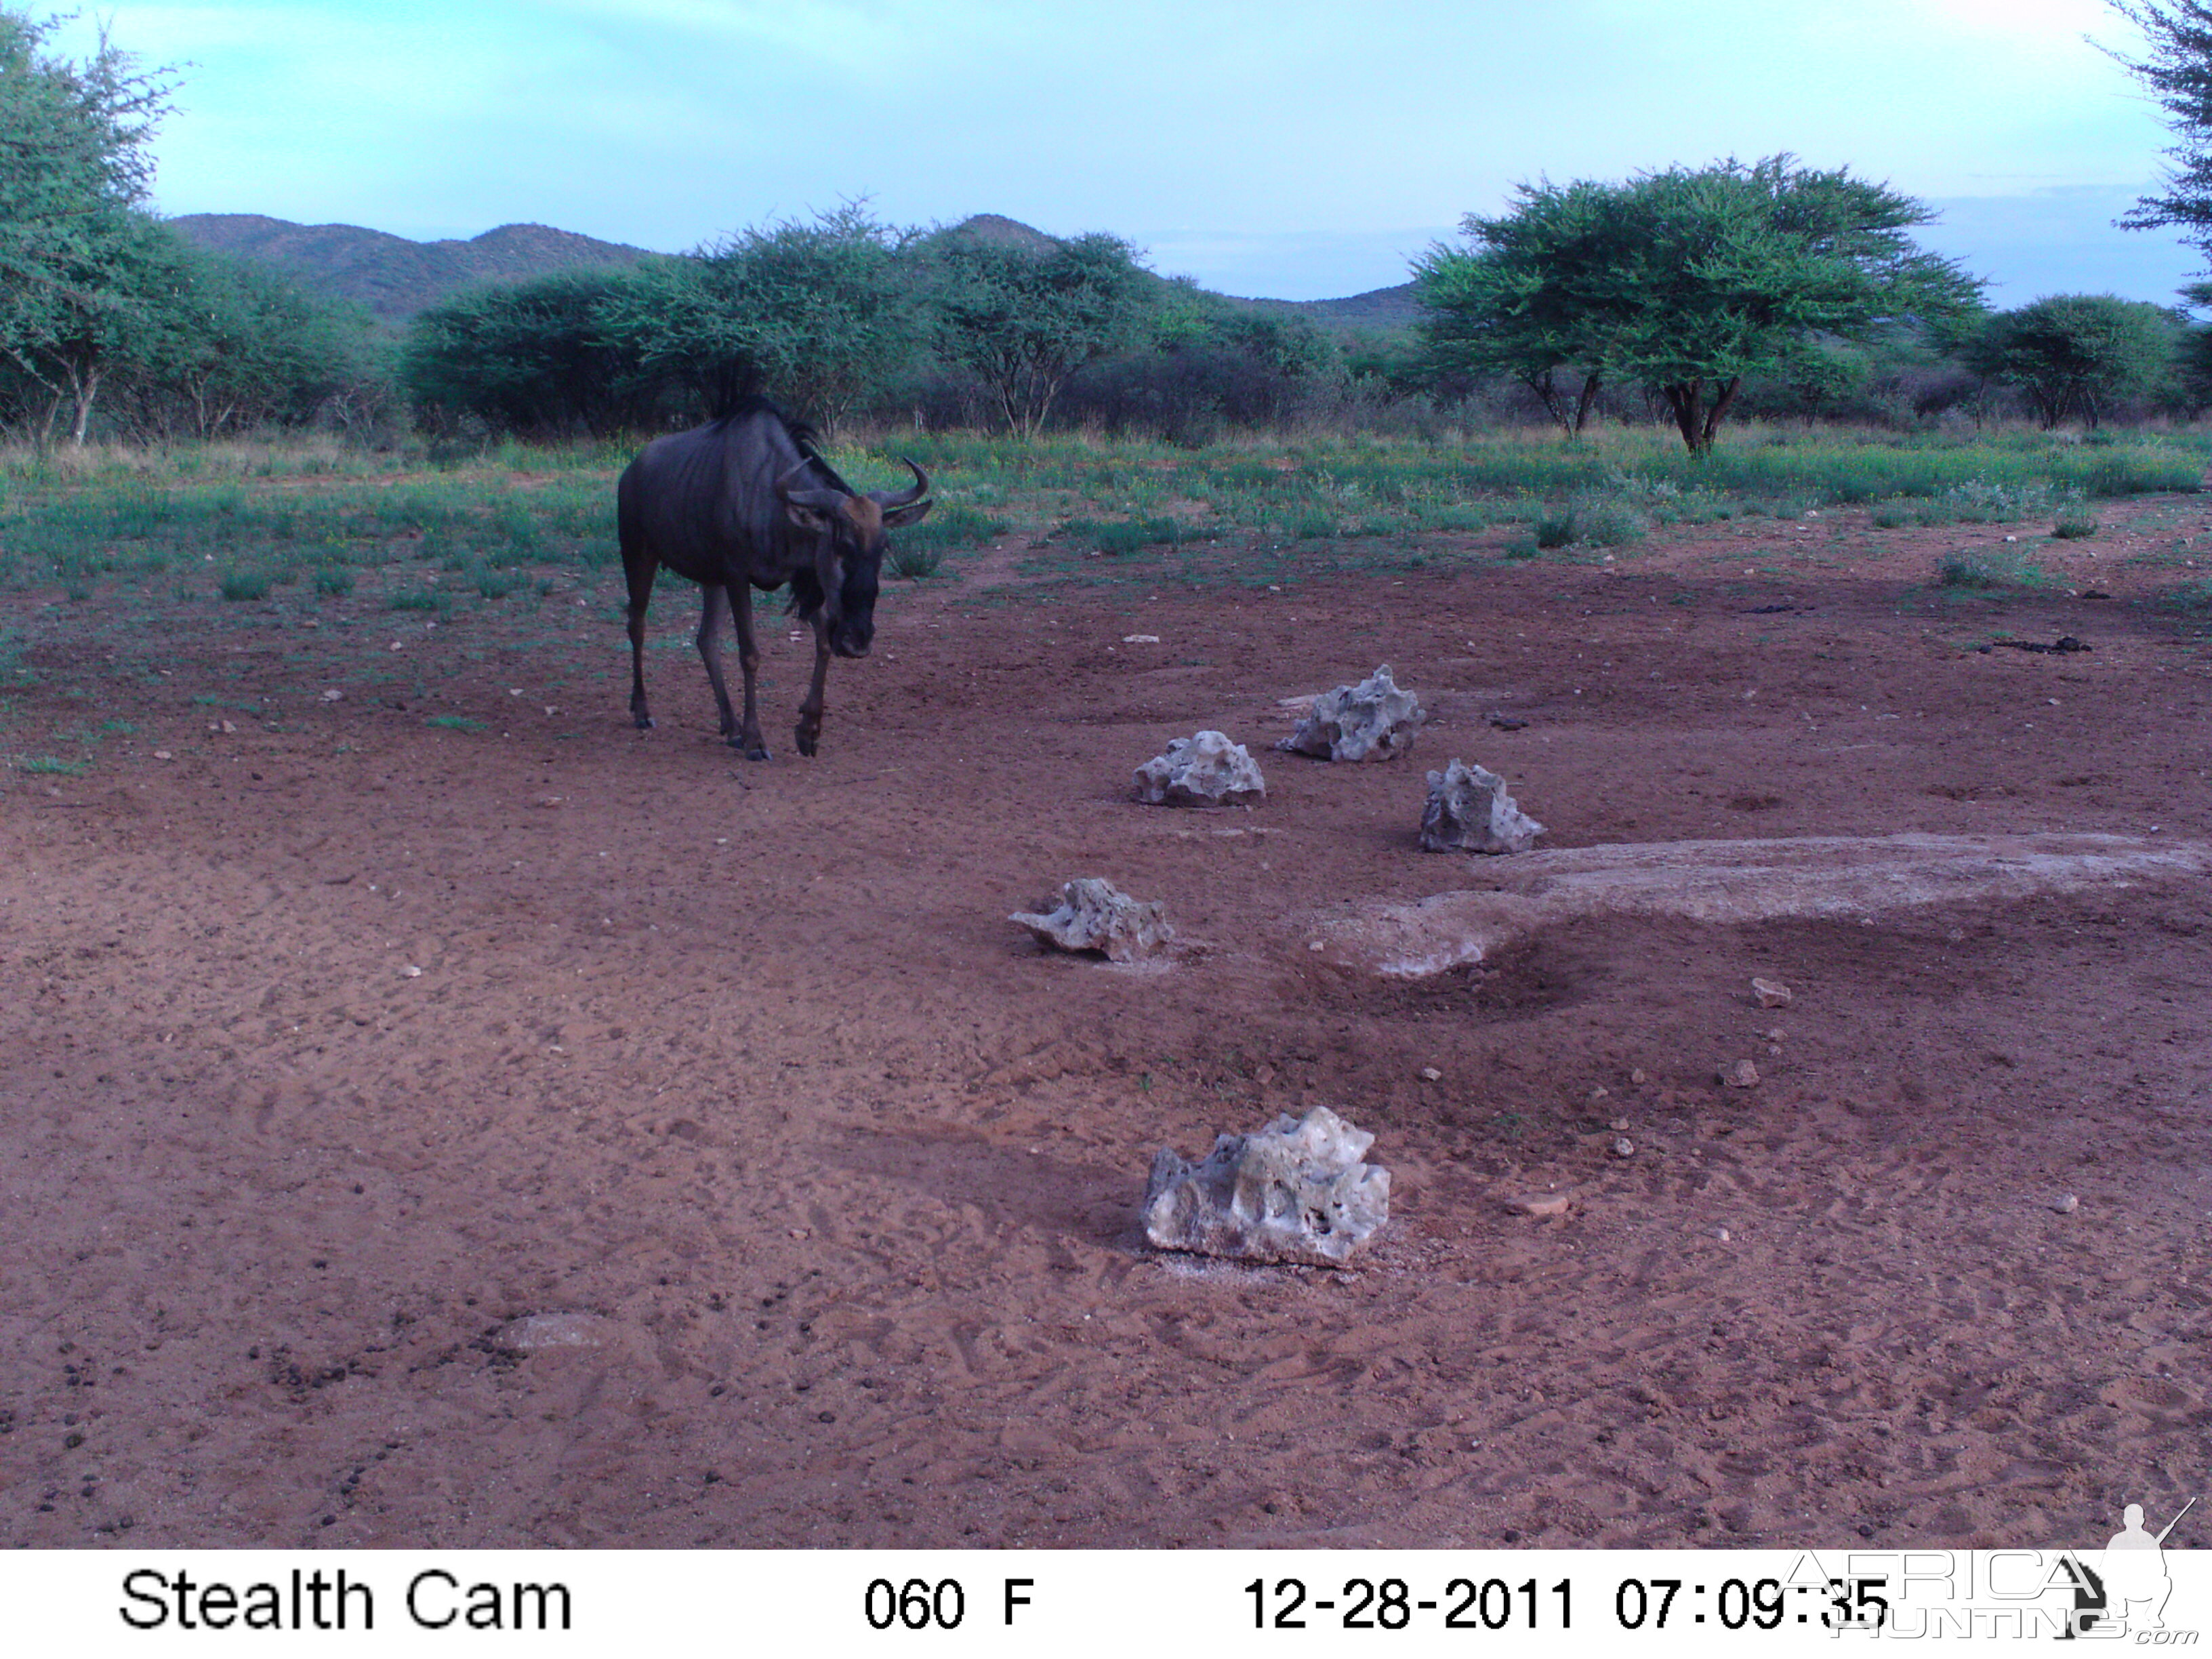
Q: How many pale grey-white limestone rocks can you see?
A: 5